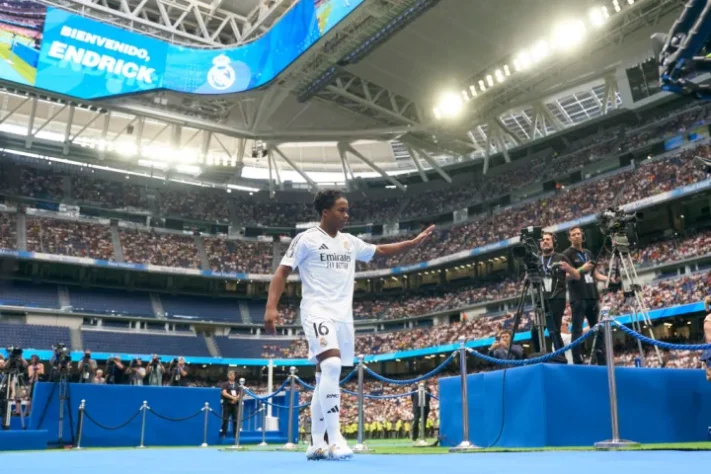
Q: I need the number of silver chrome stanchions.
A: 10